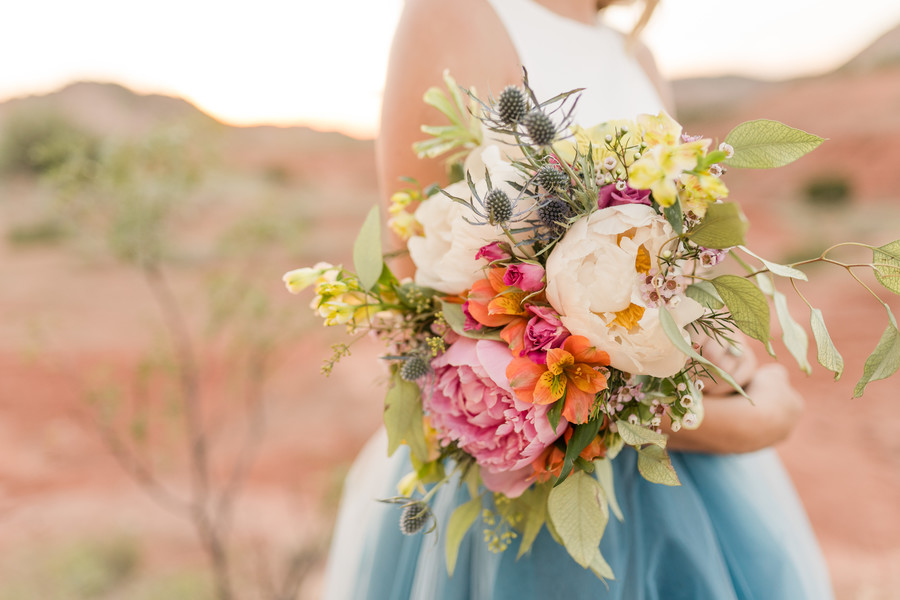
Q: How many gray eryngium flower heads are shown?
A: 7